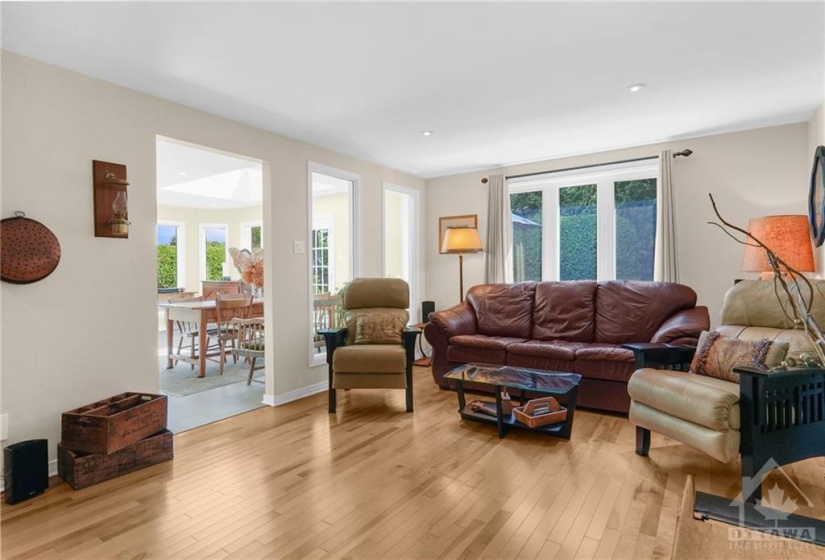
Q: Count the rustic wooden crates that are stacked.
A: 2